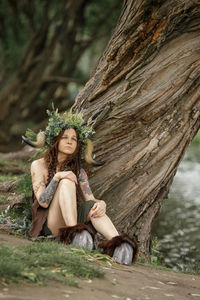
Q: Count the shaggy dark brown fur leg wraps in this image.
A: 2